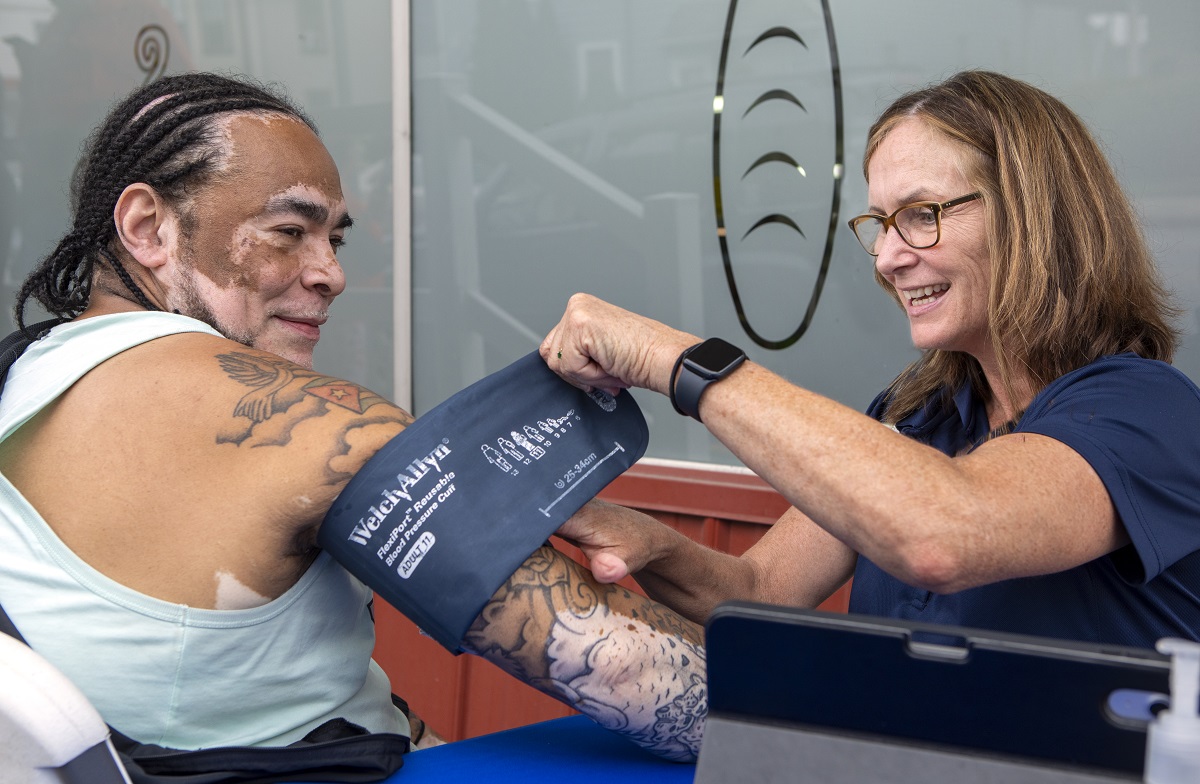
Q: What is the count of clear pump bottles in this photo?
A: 1